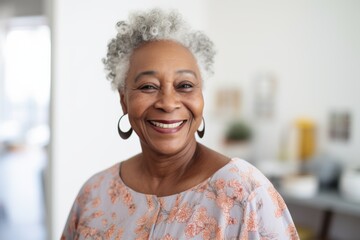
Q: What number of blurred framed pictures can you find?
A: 3